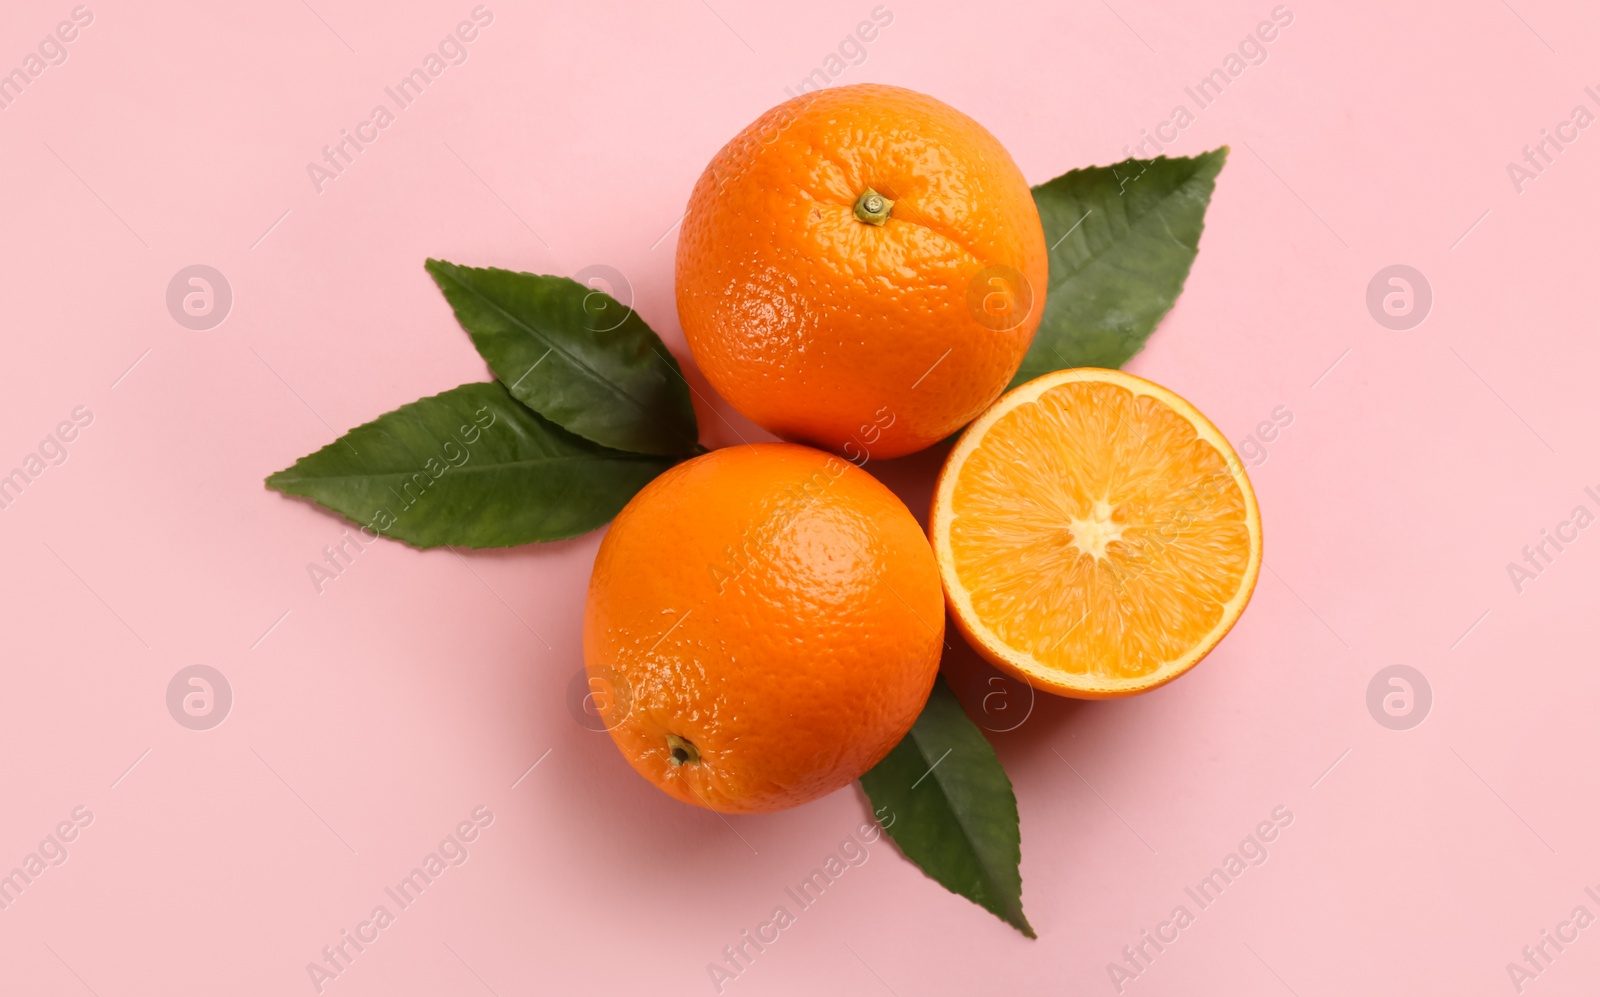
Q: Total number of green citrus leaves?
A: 4